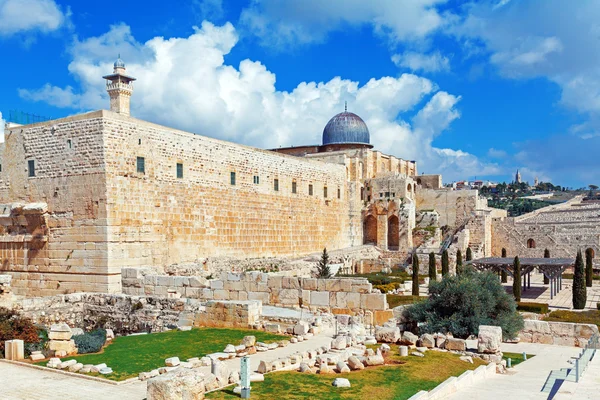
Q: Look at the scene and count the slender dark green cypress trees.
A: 10